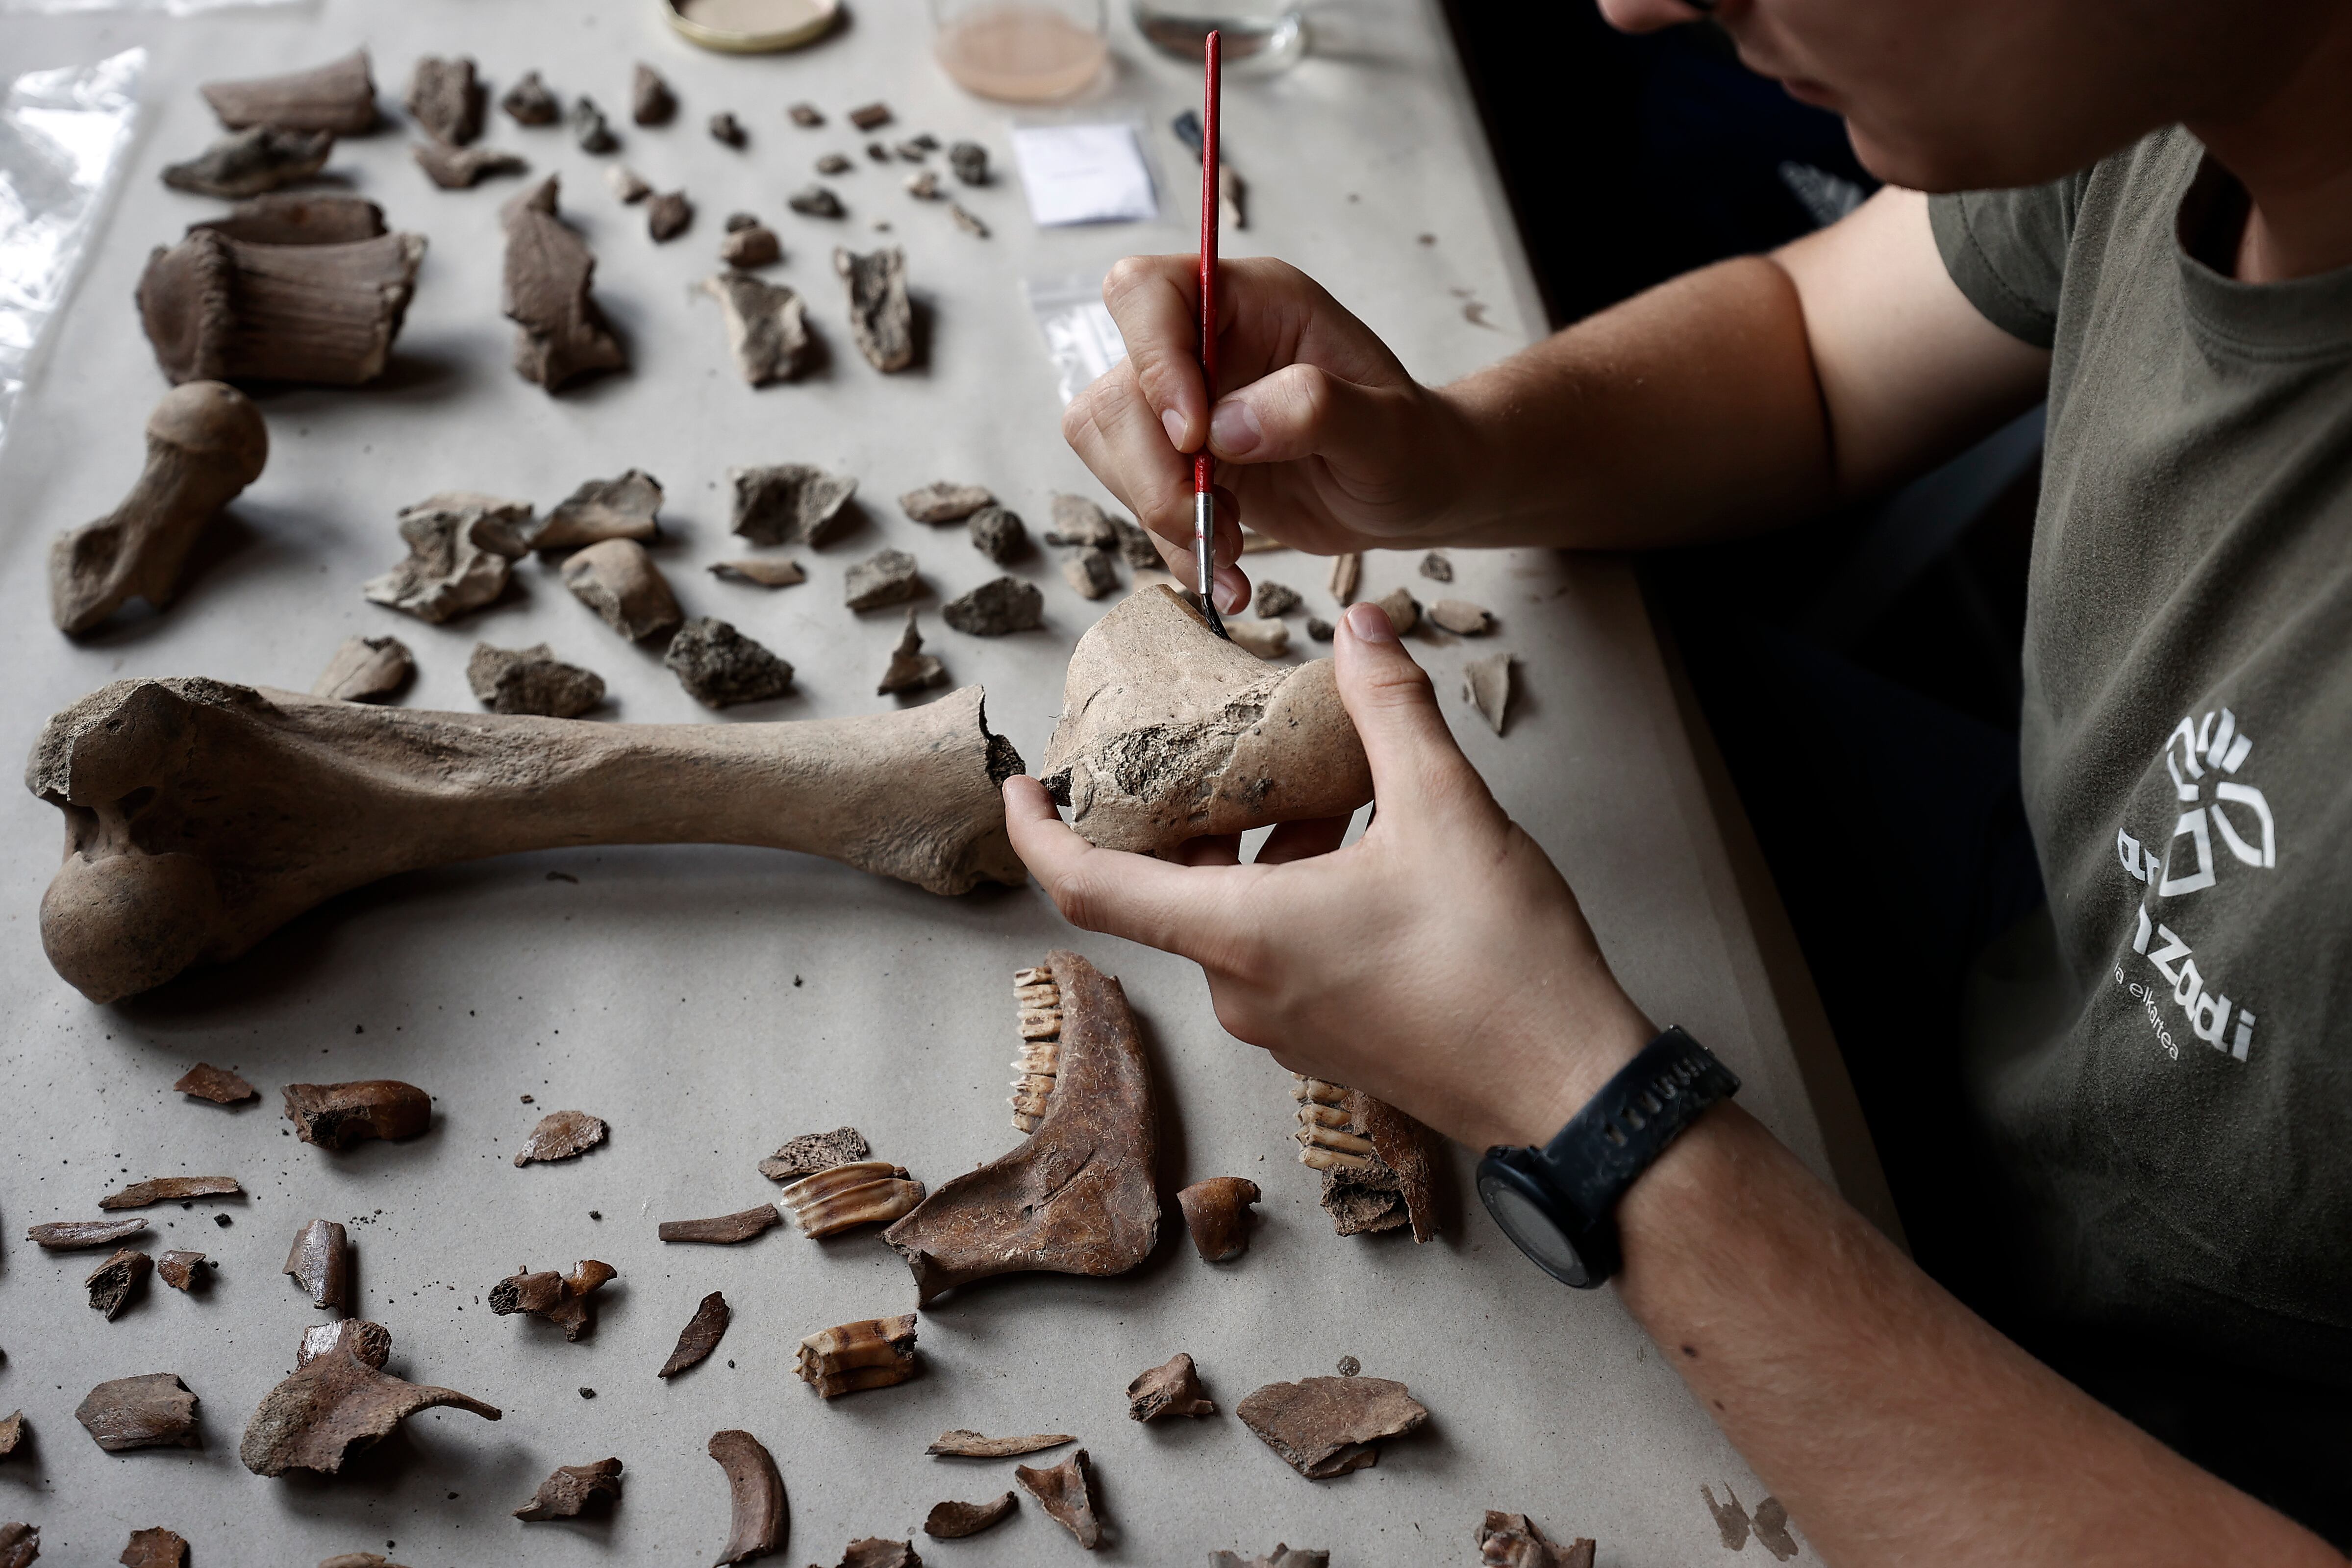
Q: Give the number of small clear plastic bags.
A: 2